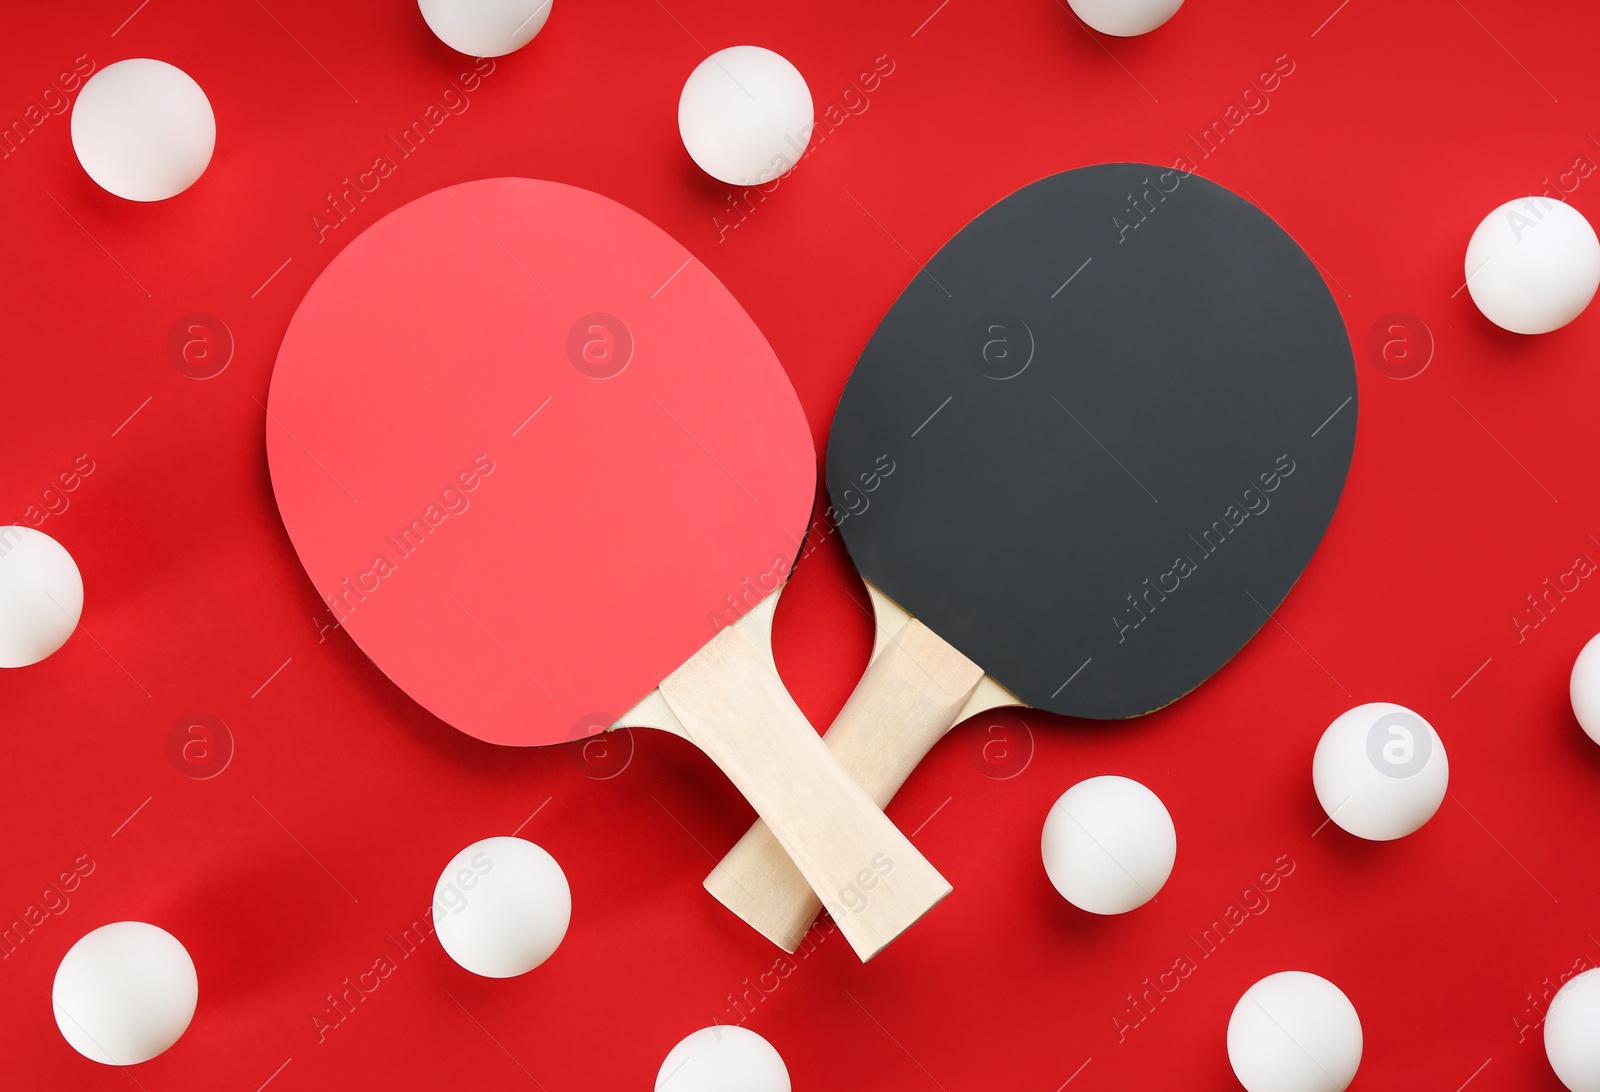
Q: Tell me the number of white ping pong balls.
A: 14